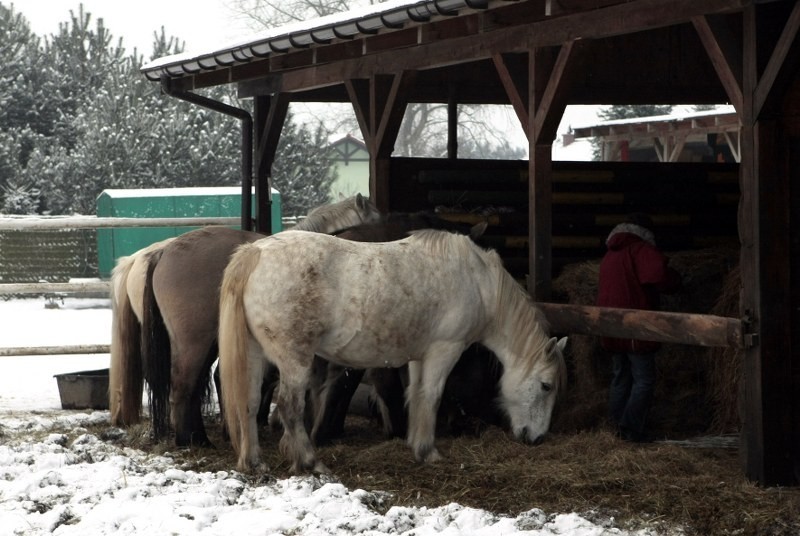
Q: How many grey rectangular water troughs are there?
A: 1